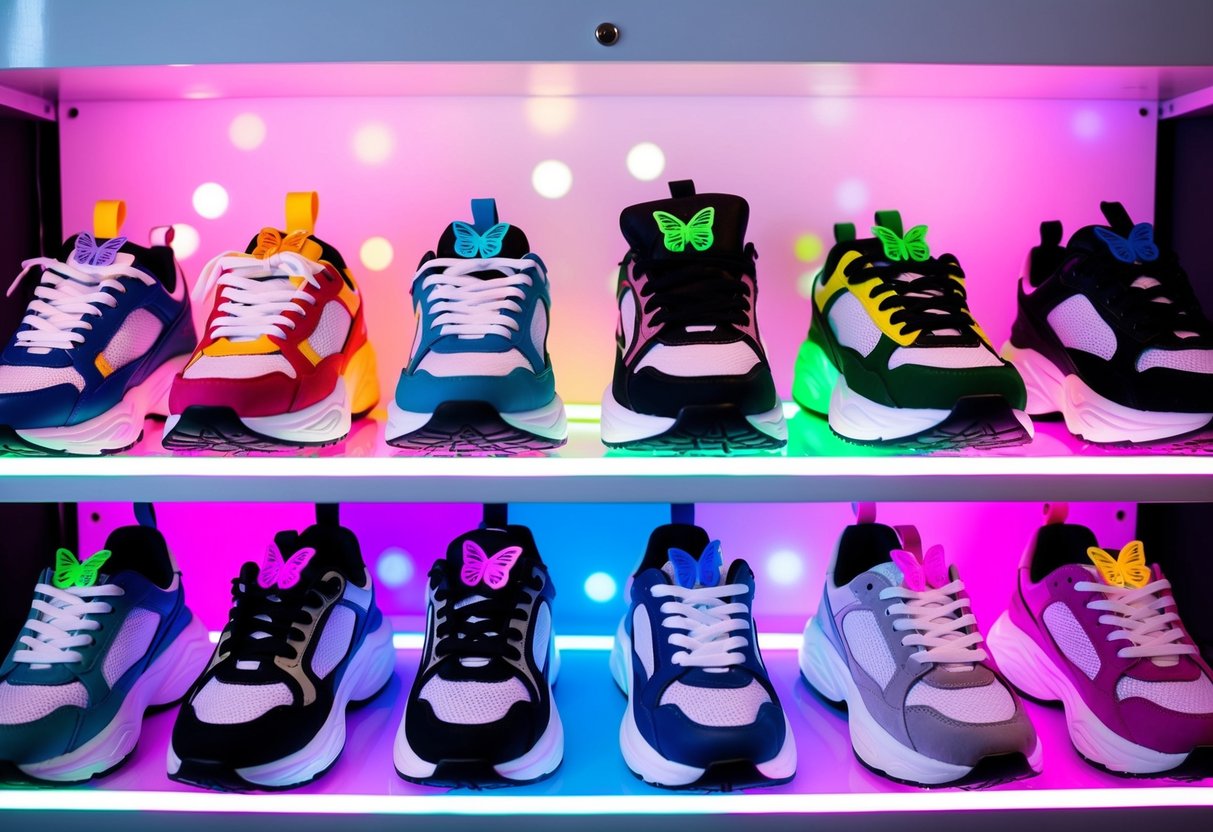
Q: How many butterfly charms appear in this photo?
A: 12